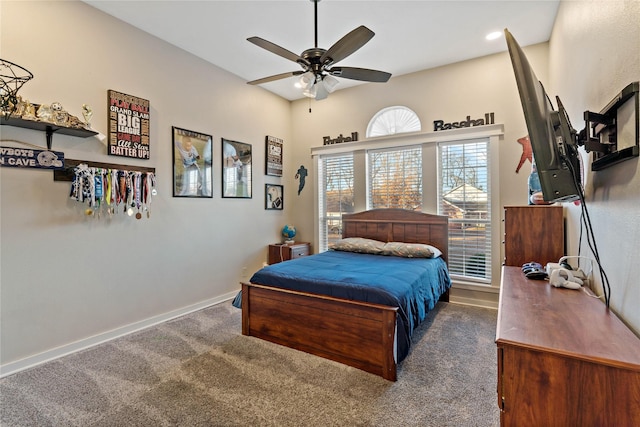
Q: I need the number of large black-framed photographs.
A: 2